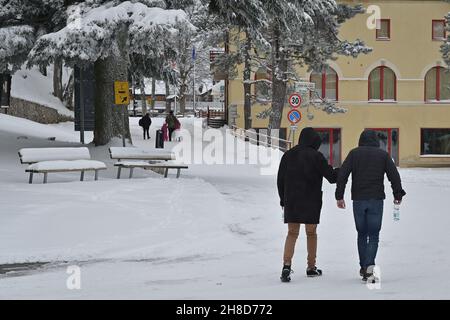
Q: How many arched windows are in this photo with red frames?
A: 4